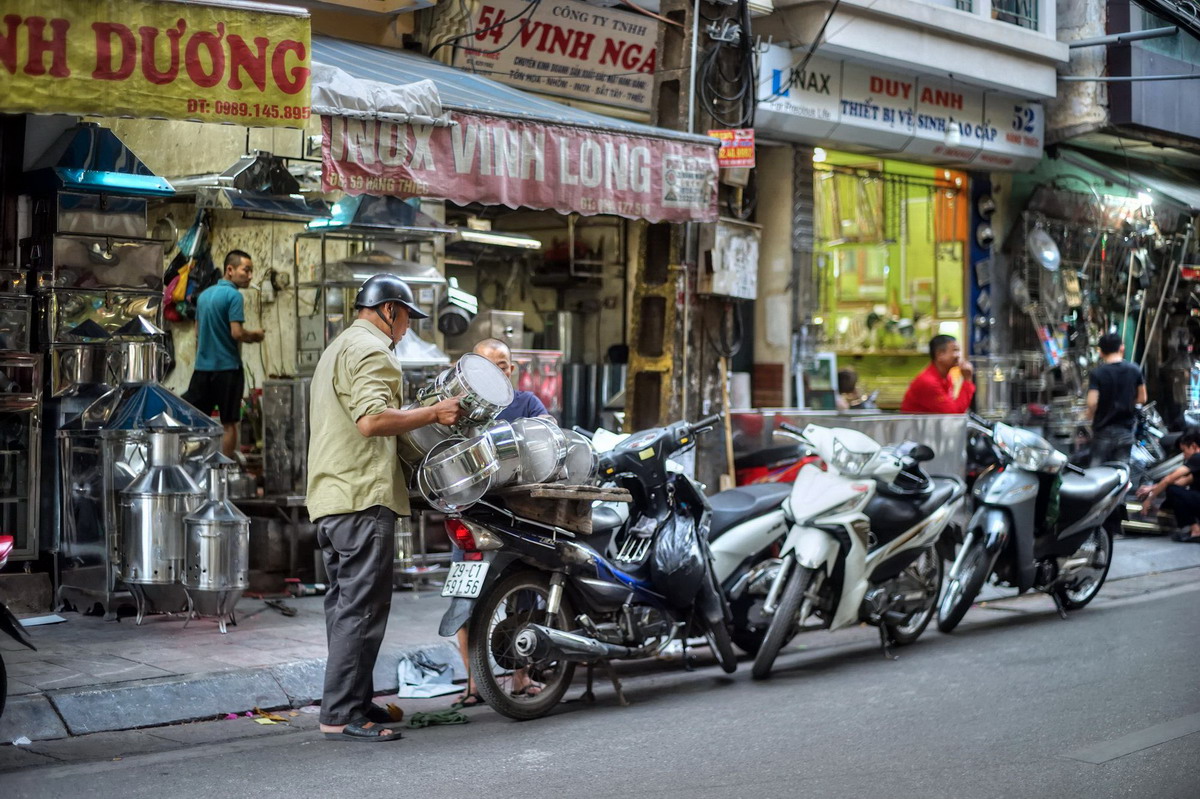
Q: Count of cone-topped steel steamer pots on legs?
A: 2